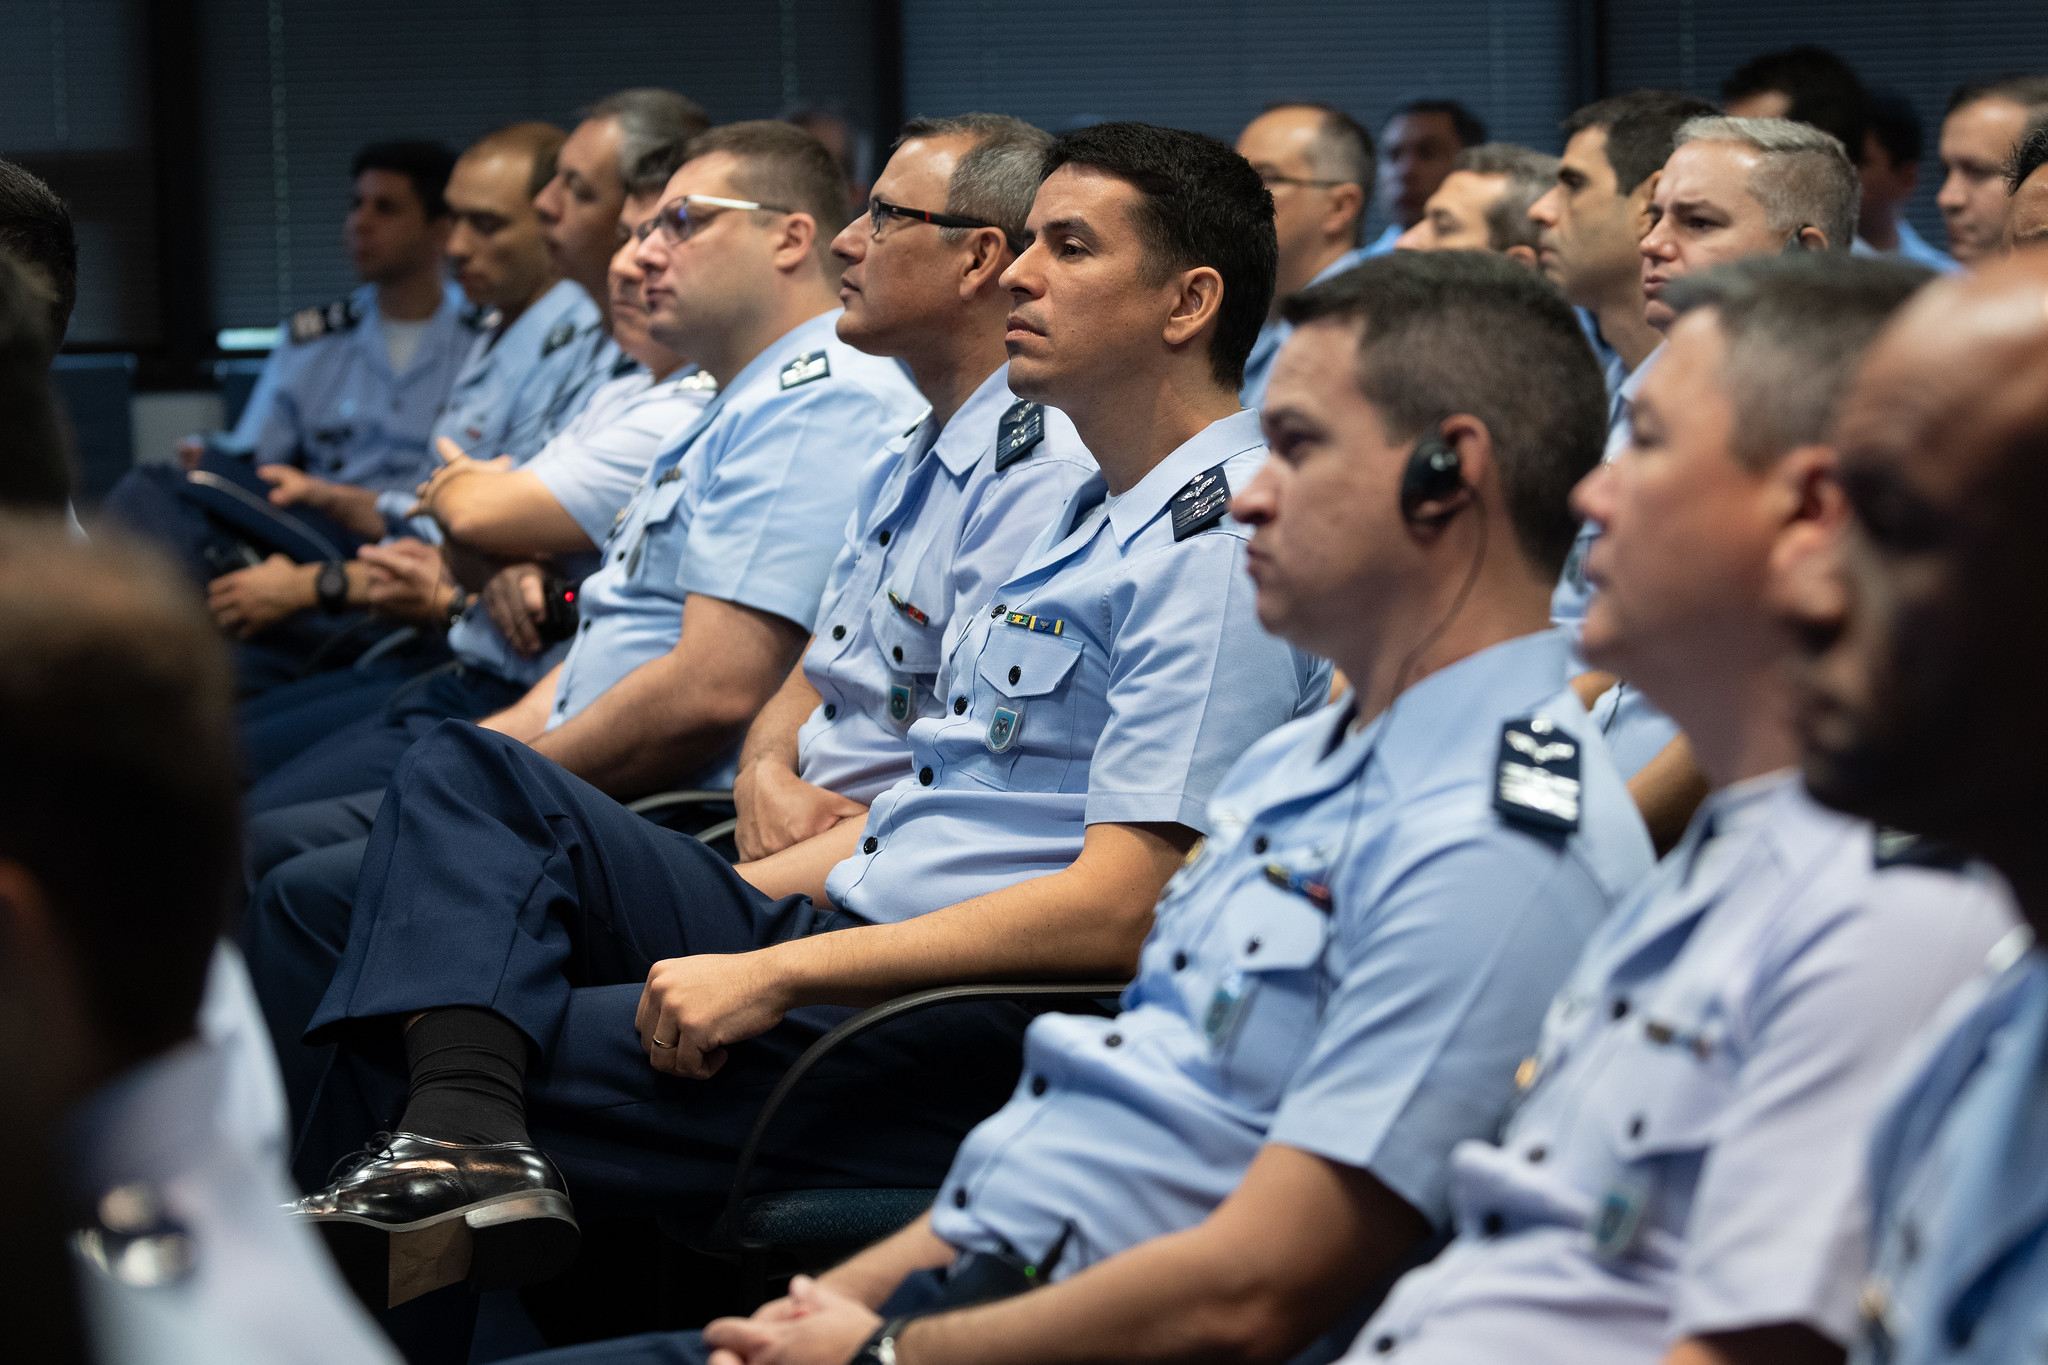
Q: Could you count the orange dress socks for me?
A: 0